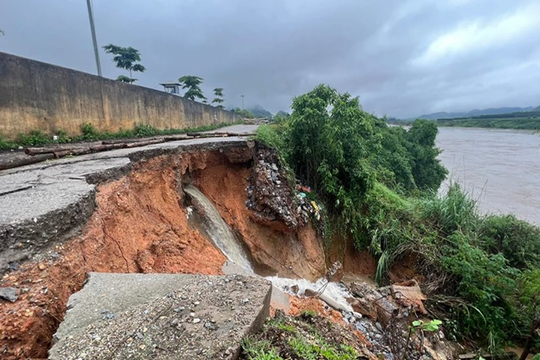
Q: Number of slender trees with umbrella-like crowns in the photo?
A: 3